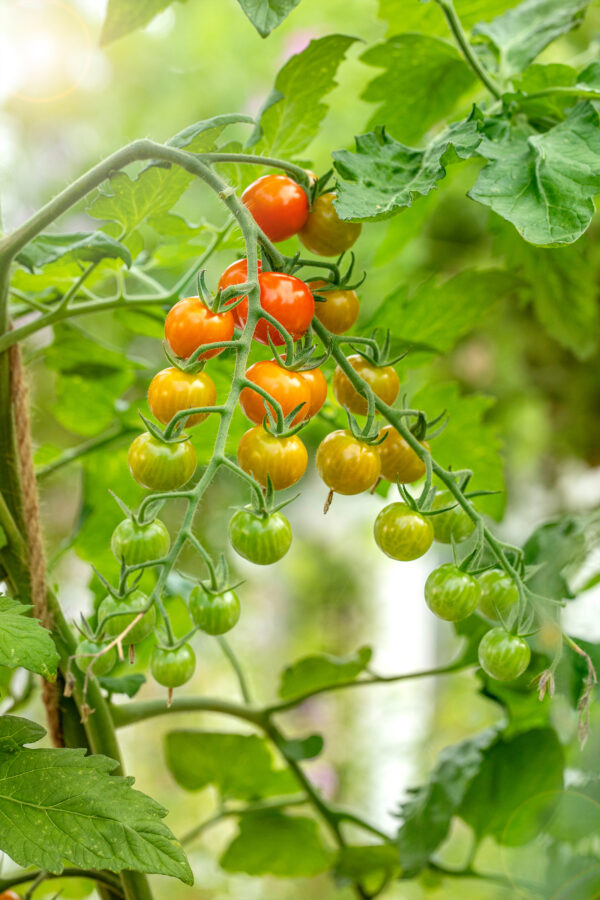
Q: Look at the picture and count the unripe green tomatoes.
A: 12